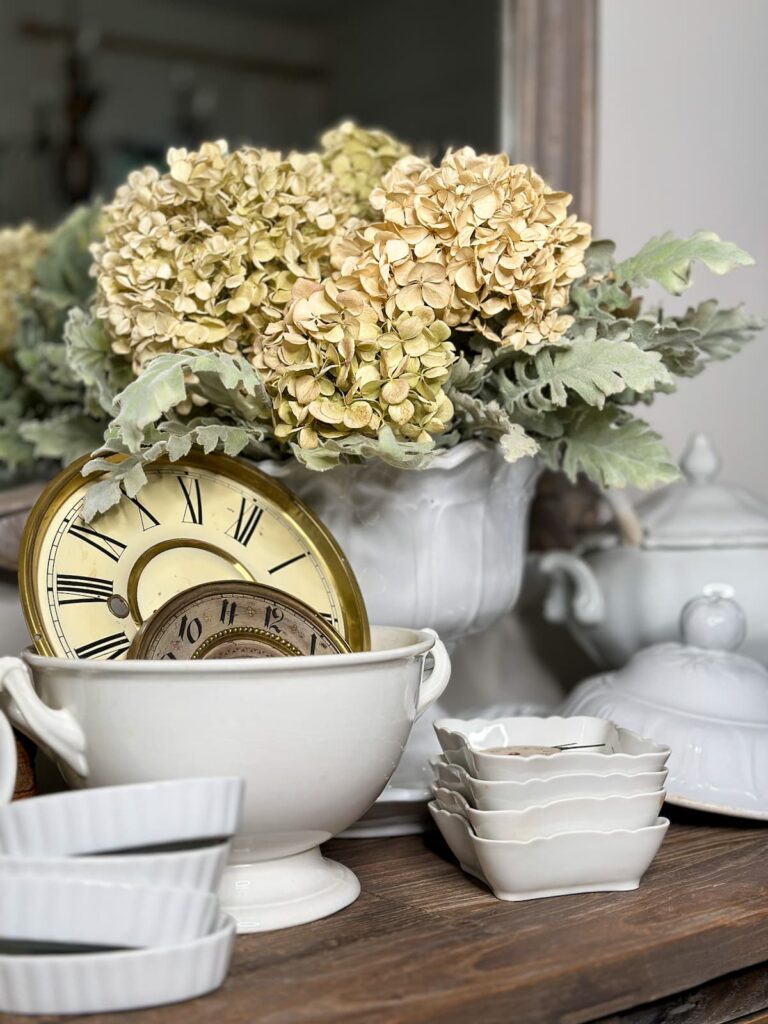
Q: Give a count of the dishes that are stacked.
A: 8